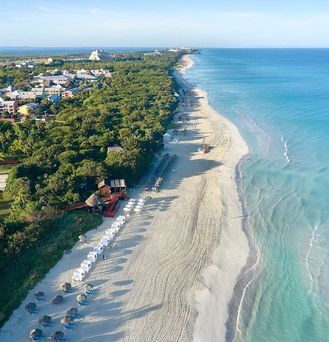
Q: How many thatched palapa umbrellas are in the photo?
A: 11